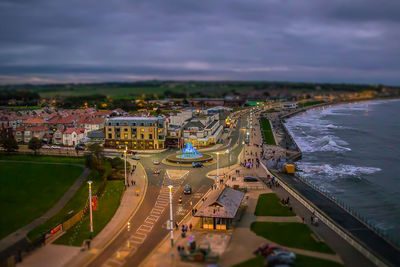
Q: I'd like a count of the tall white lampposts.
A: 4